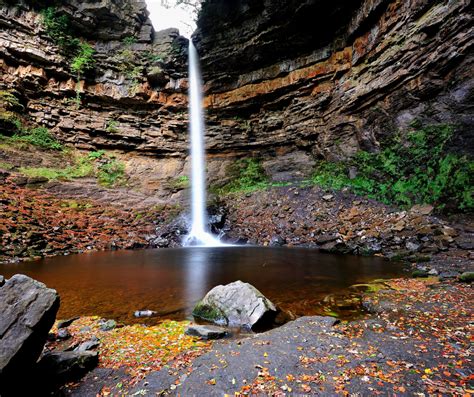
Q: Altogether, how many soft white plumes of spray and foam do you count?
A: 1